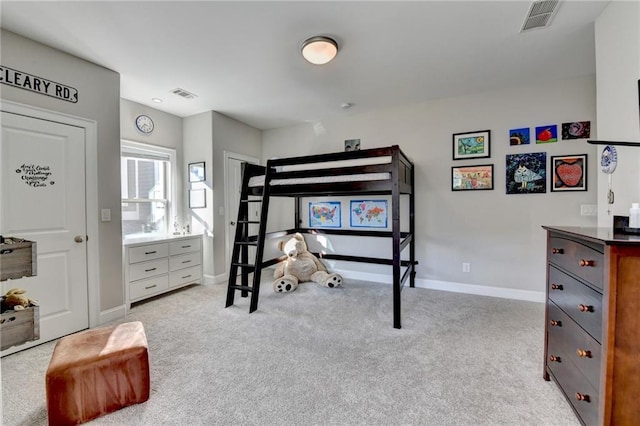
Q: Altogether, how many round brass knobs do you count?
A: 8